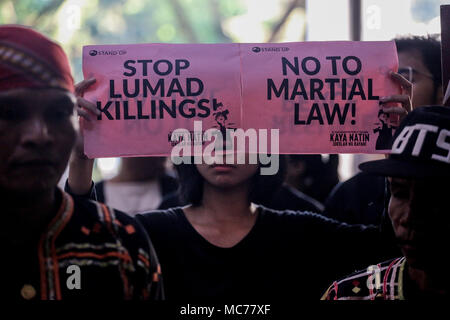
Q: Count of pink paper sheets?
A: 2